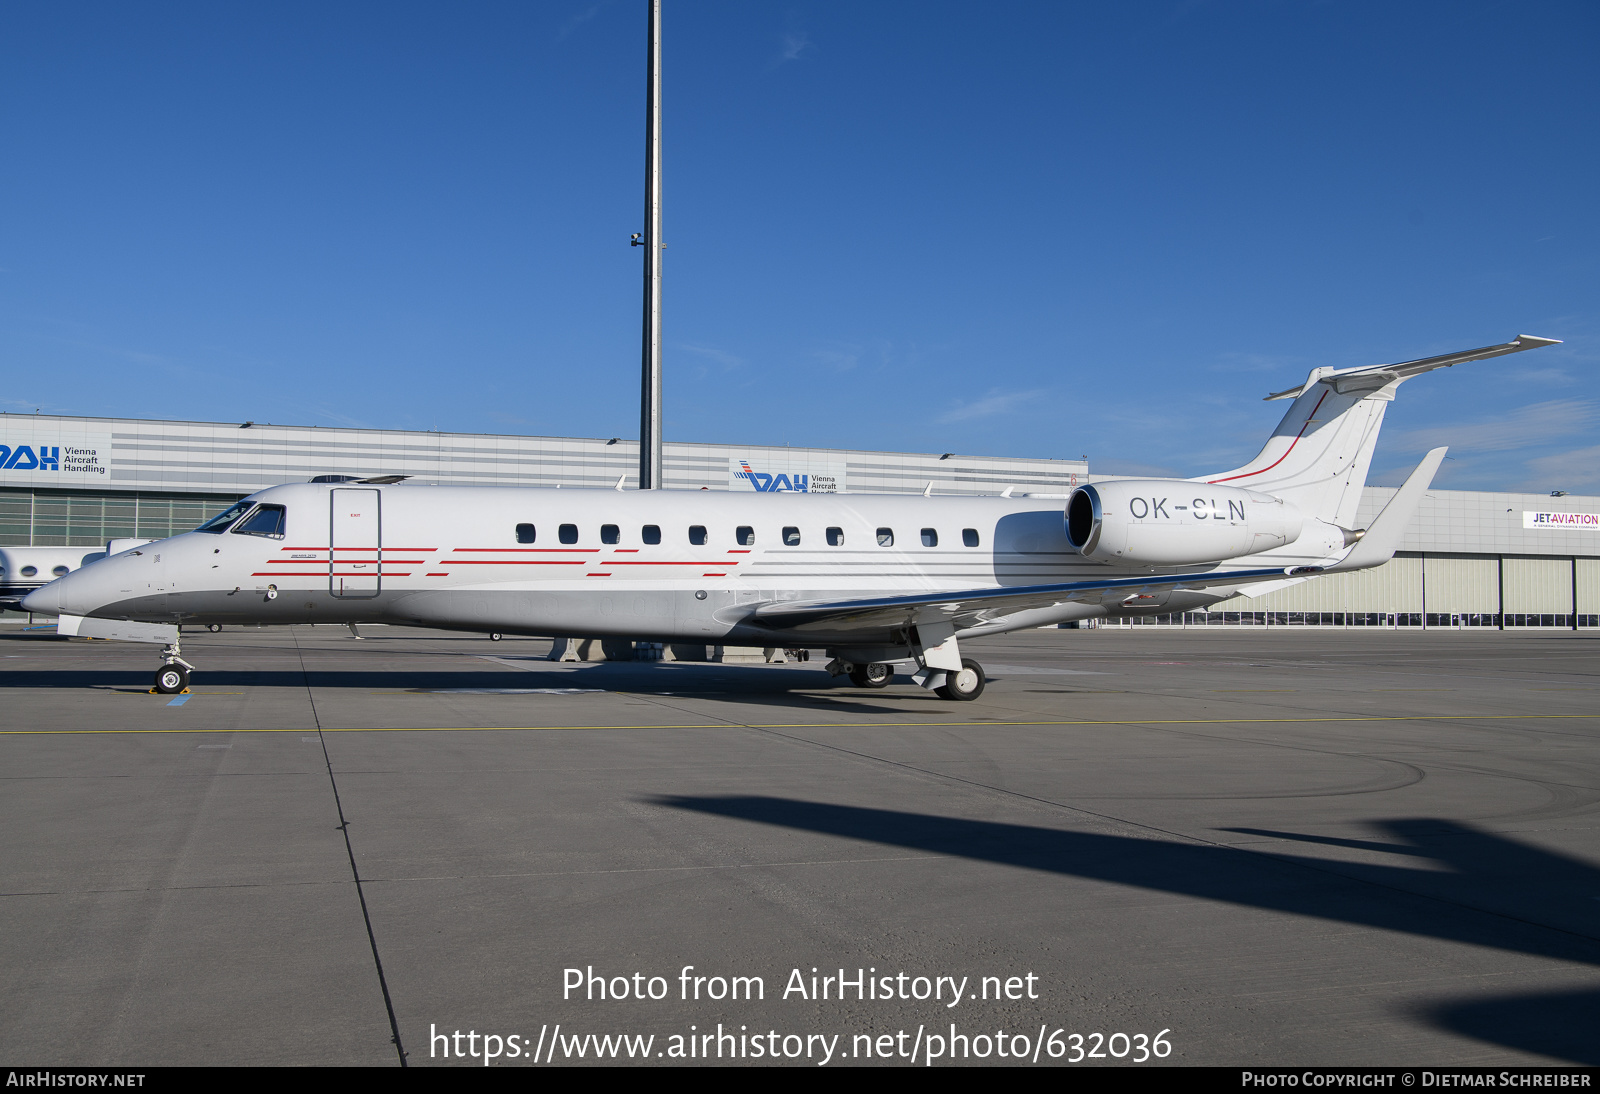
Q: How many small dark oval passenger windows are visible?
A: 11